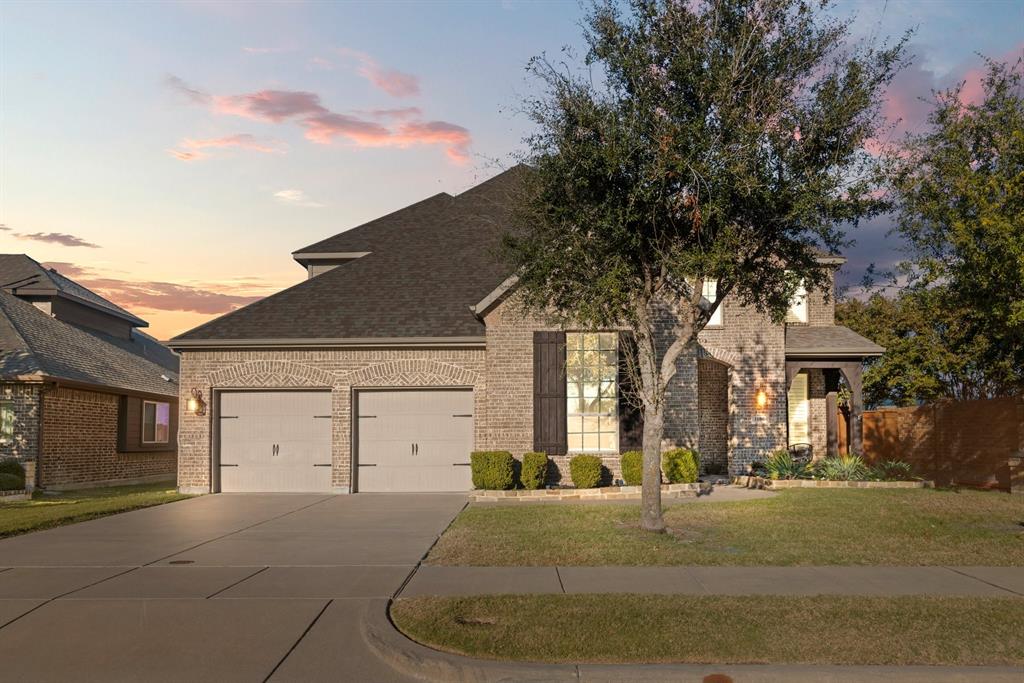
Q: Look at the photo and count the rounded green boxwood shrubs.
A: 5